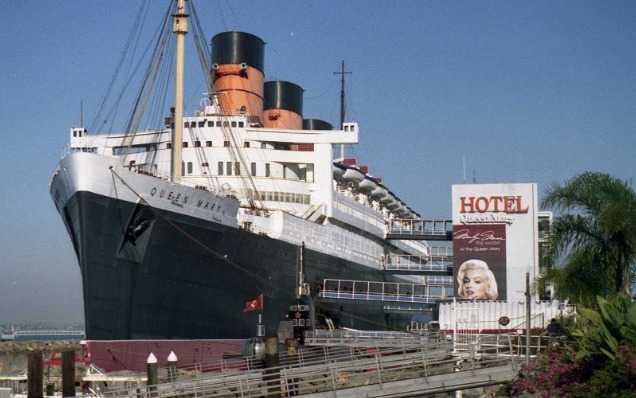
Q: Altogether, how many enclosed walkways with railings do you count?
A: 3